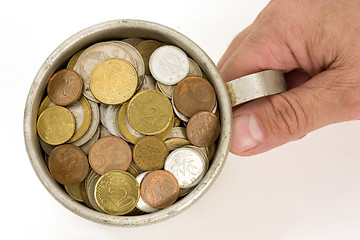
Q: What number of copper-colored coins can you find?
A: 6